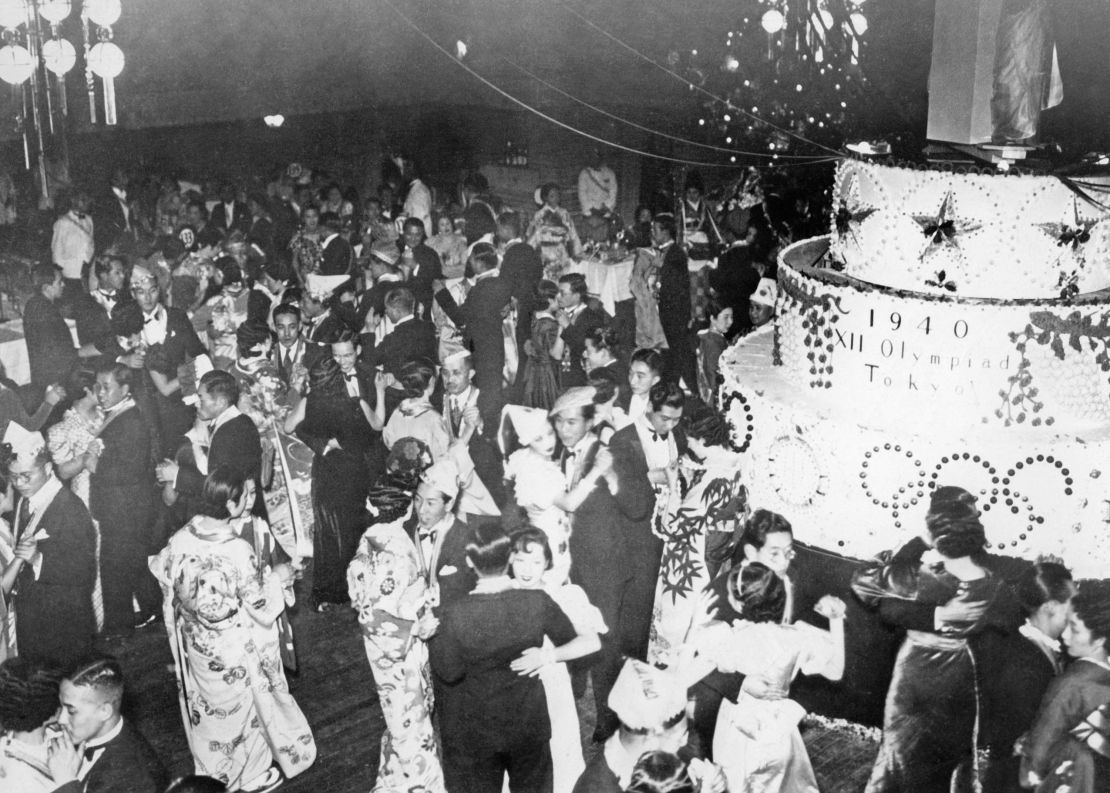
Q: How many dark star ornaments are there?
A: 3